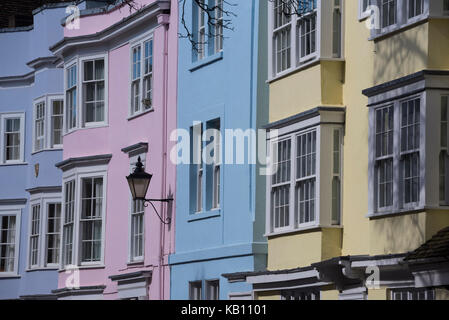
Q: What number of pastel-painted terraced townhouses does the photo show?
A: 4